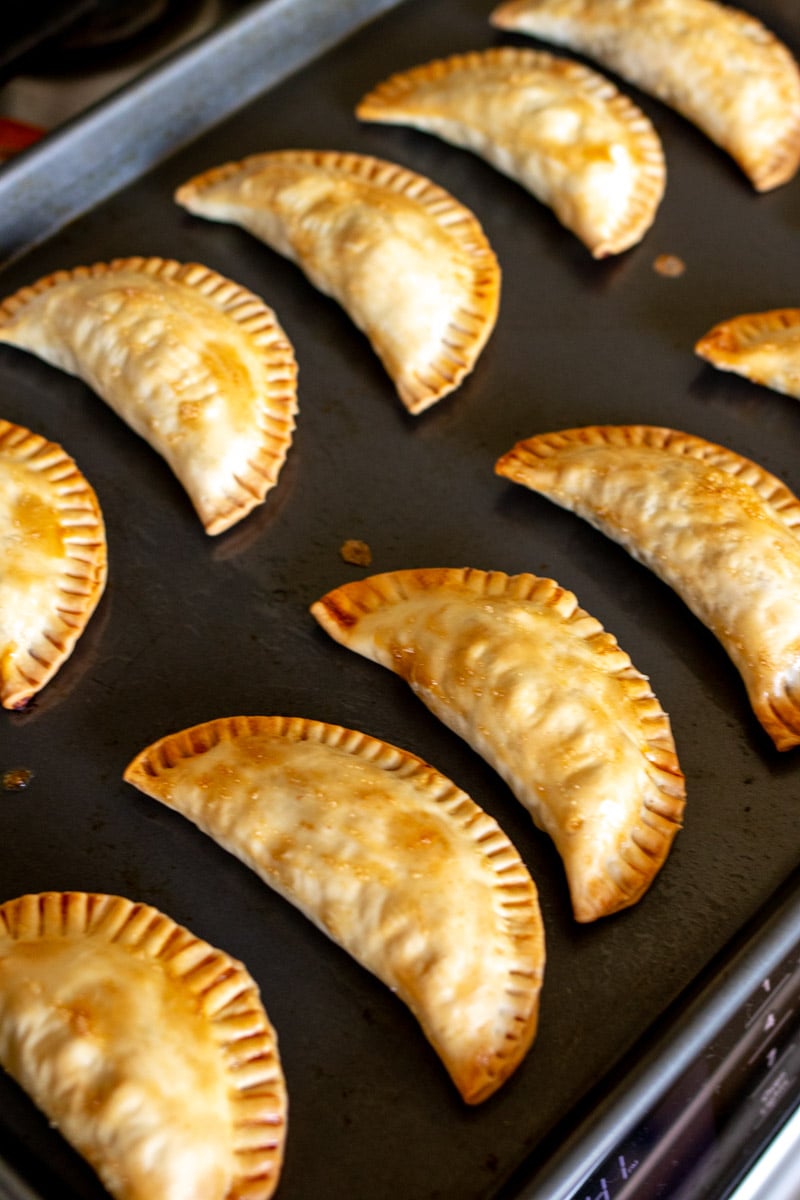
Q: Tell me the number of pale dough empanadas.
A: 10